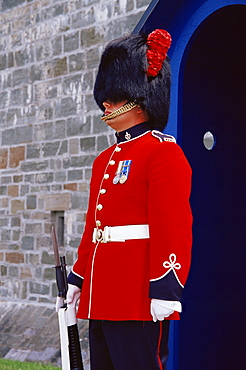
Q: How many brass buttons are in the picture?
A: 6